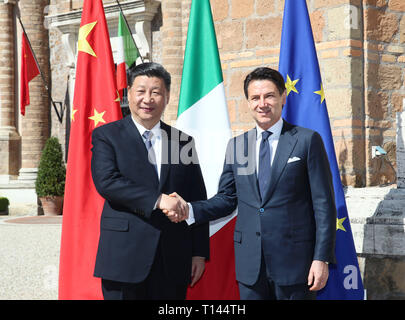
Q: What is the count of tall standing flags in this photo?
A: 3